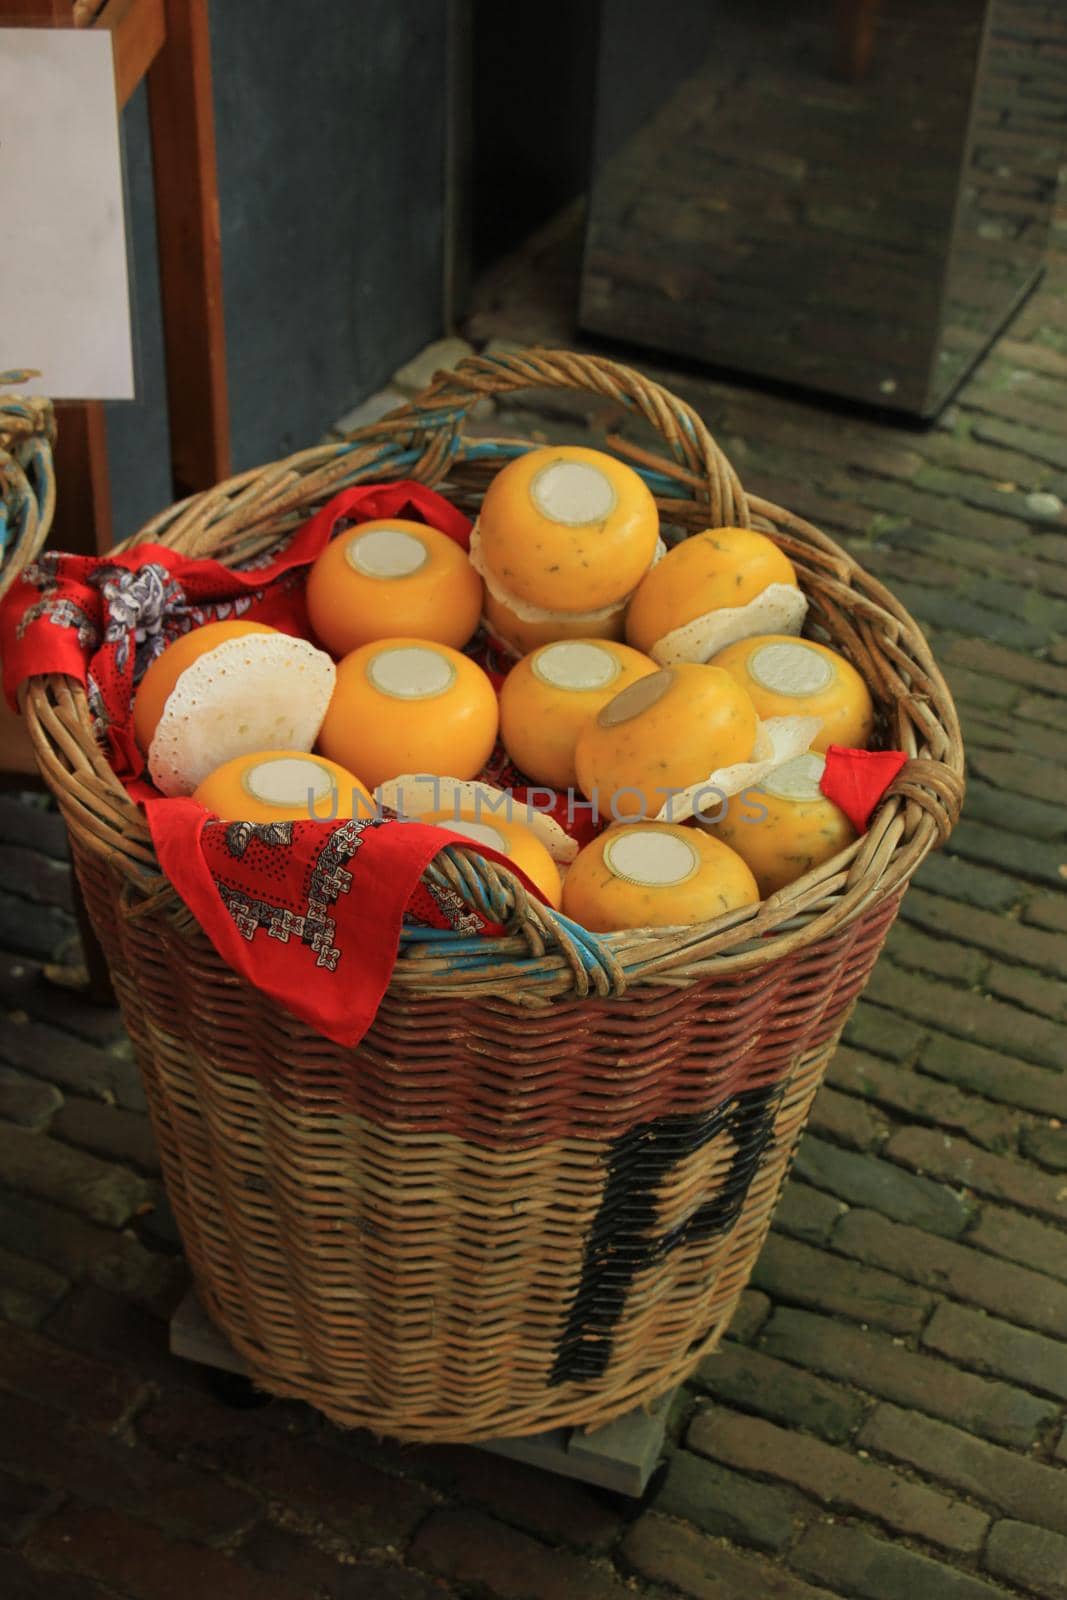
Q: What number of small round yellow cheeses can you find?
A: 13